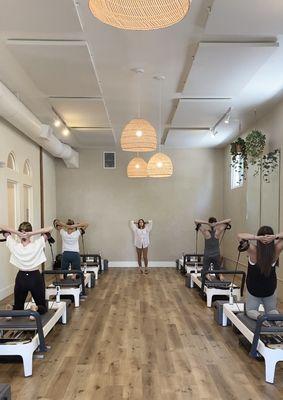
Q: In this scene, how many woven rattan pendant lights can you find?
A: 4